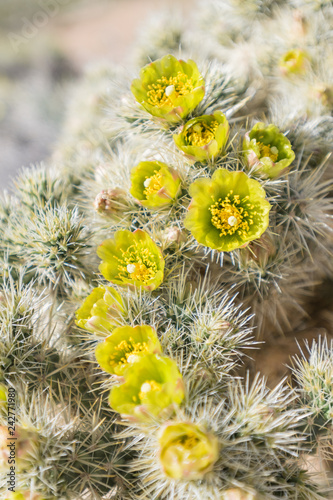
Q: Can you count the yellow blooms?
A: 11